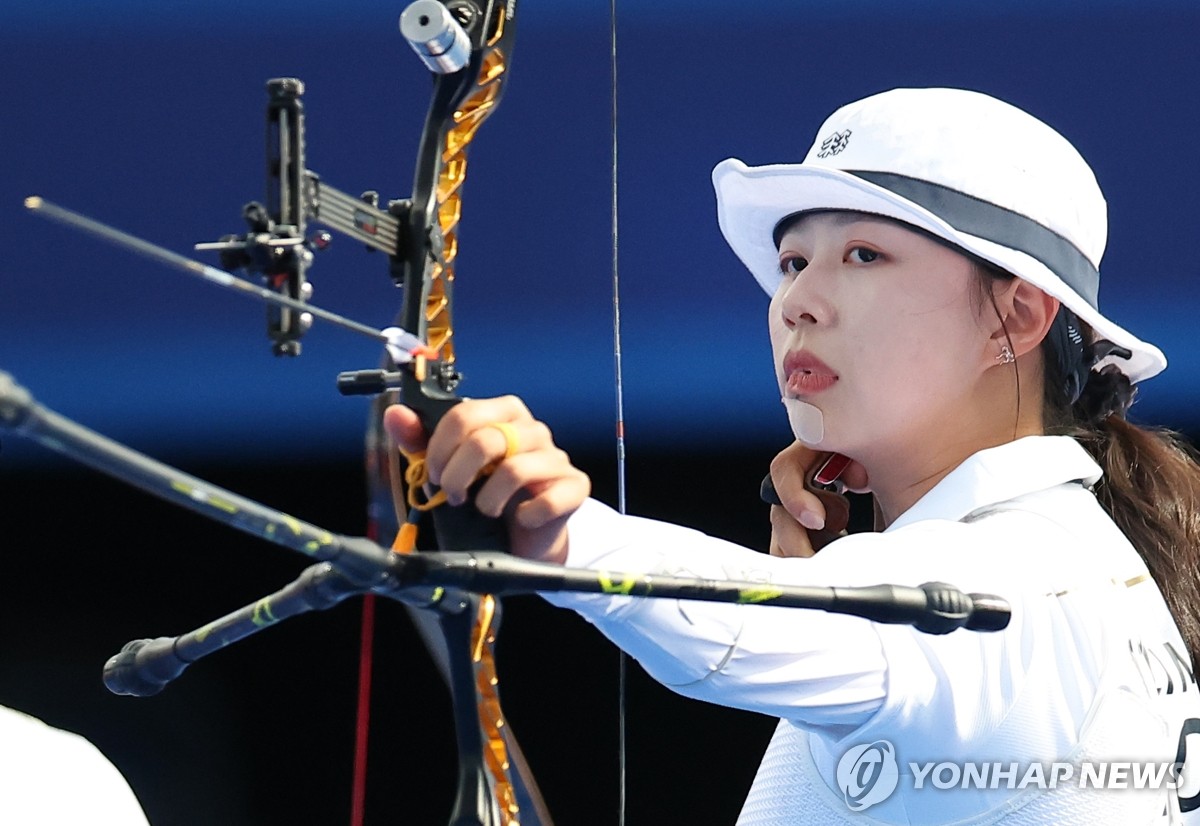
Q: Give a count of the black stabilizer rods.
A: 3